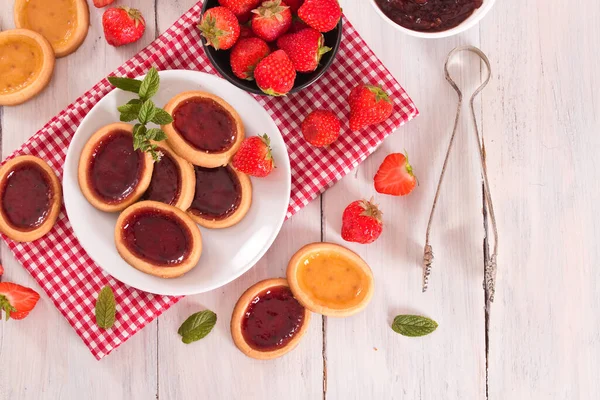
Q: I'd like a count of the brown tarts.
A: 7